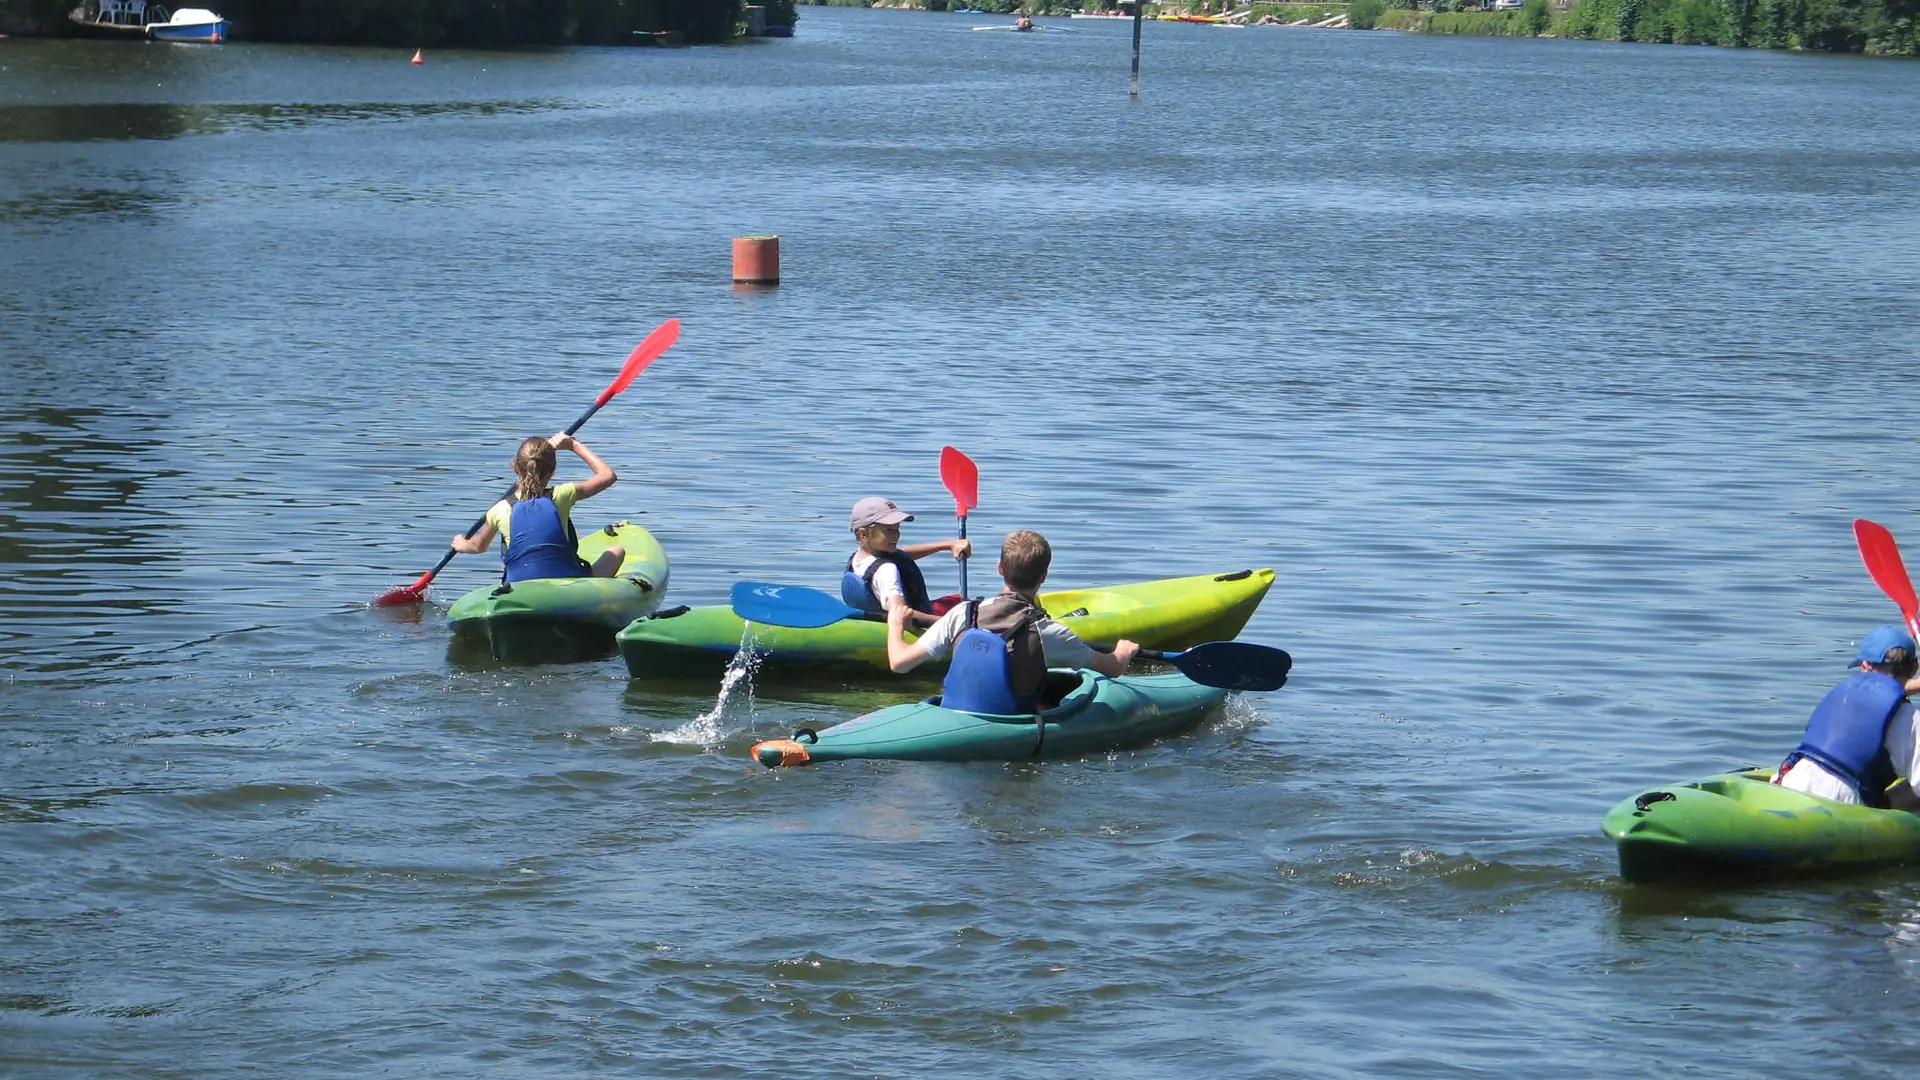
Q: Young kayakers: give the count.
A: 4